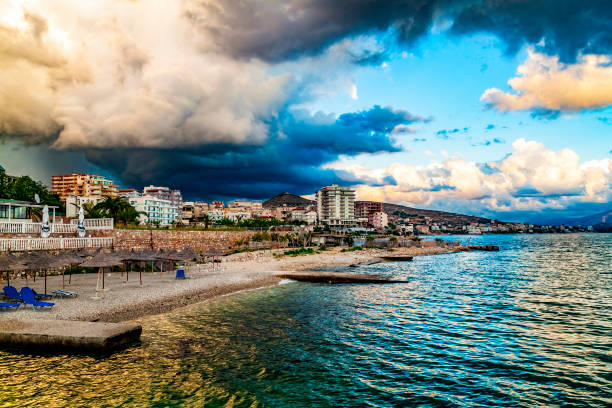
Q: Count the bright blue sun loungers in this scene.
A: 5